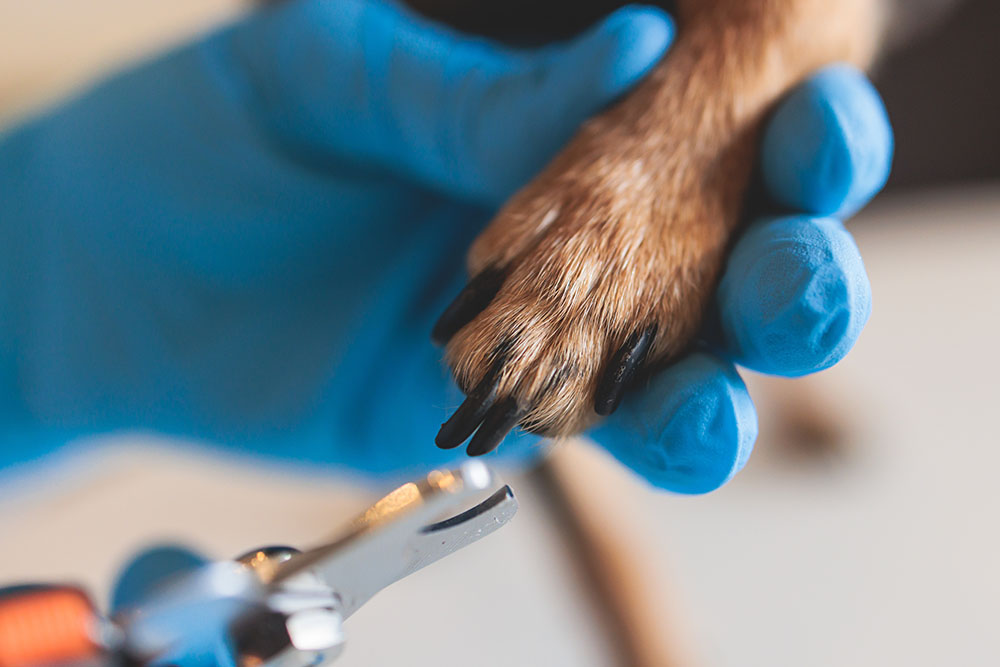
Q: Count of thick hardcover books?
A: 0